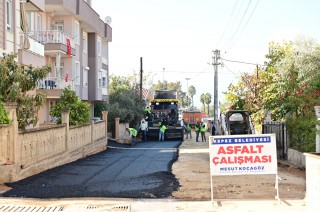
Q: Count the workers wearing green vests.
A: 6